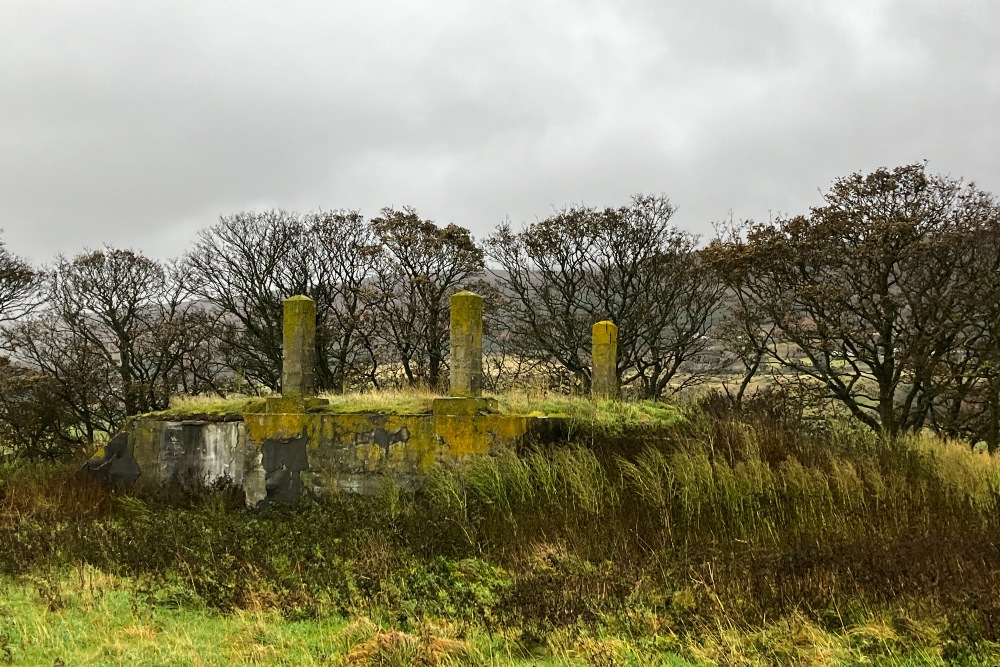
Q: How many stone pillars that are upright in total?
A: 3